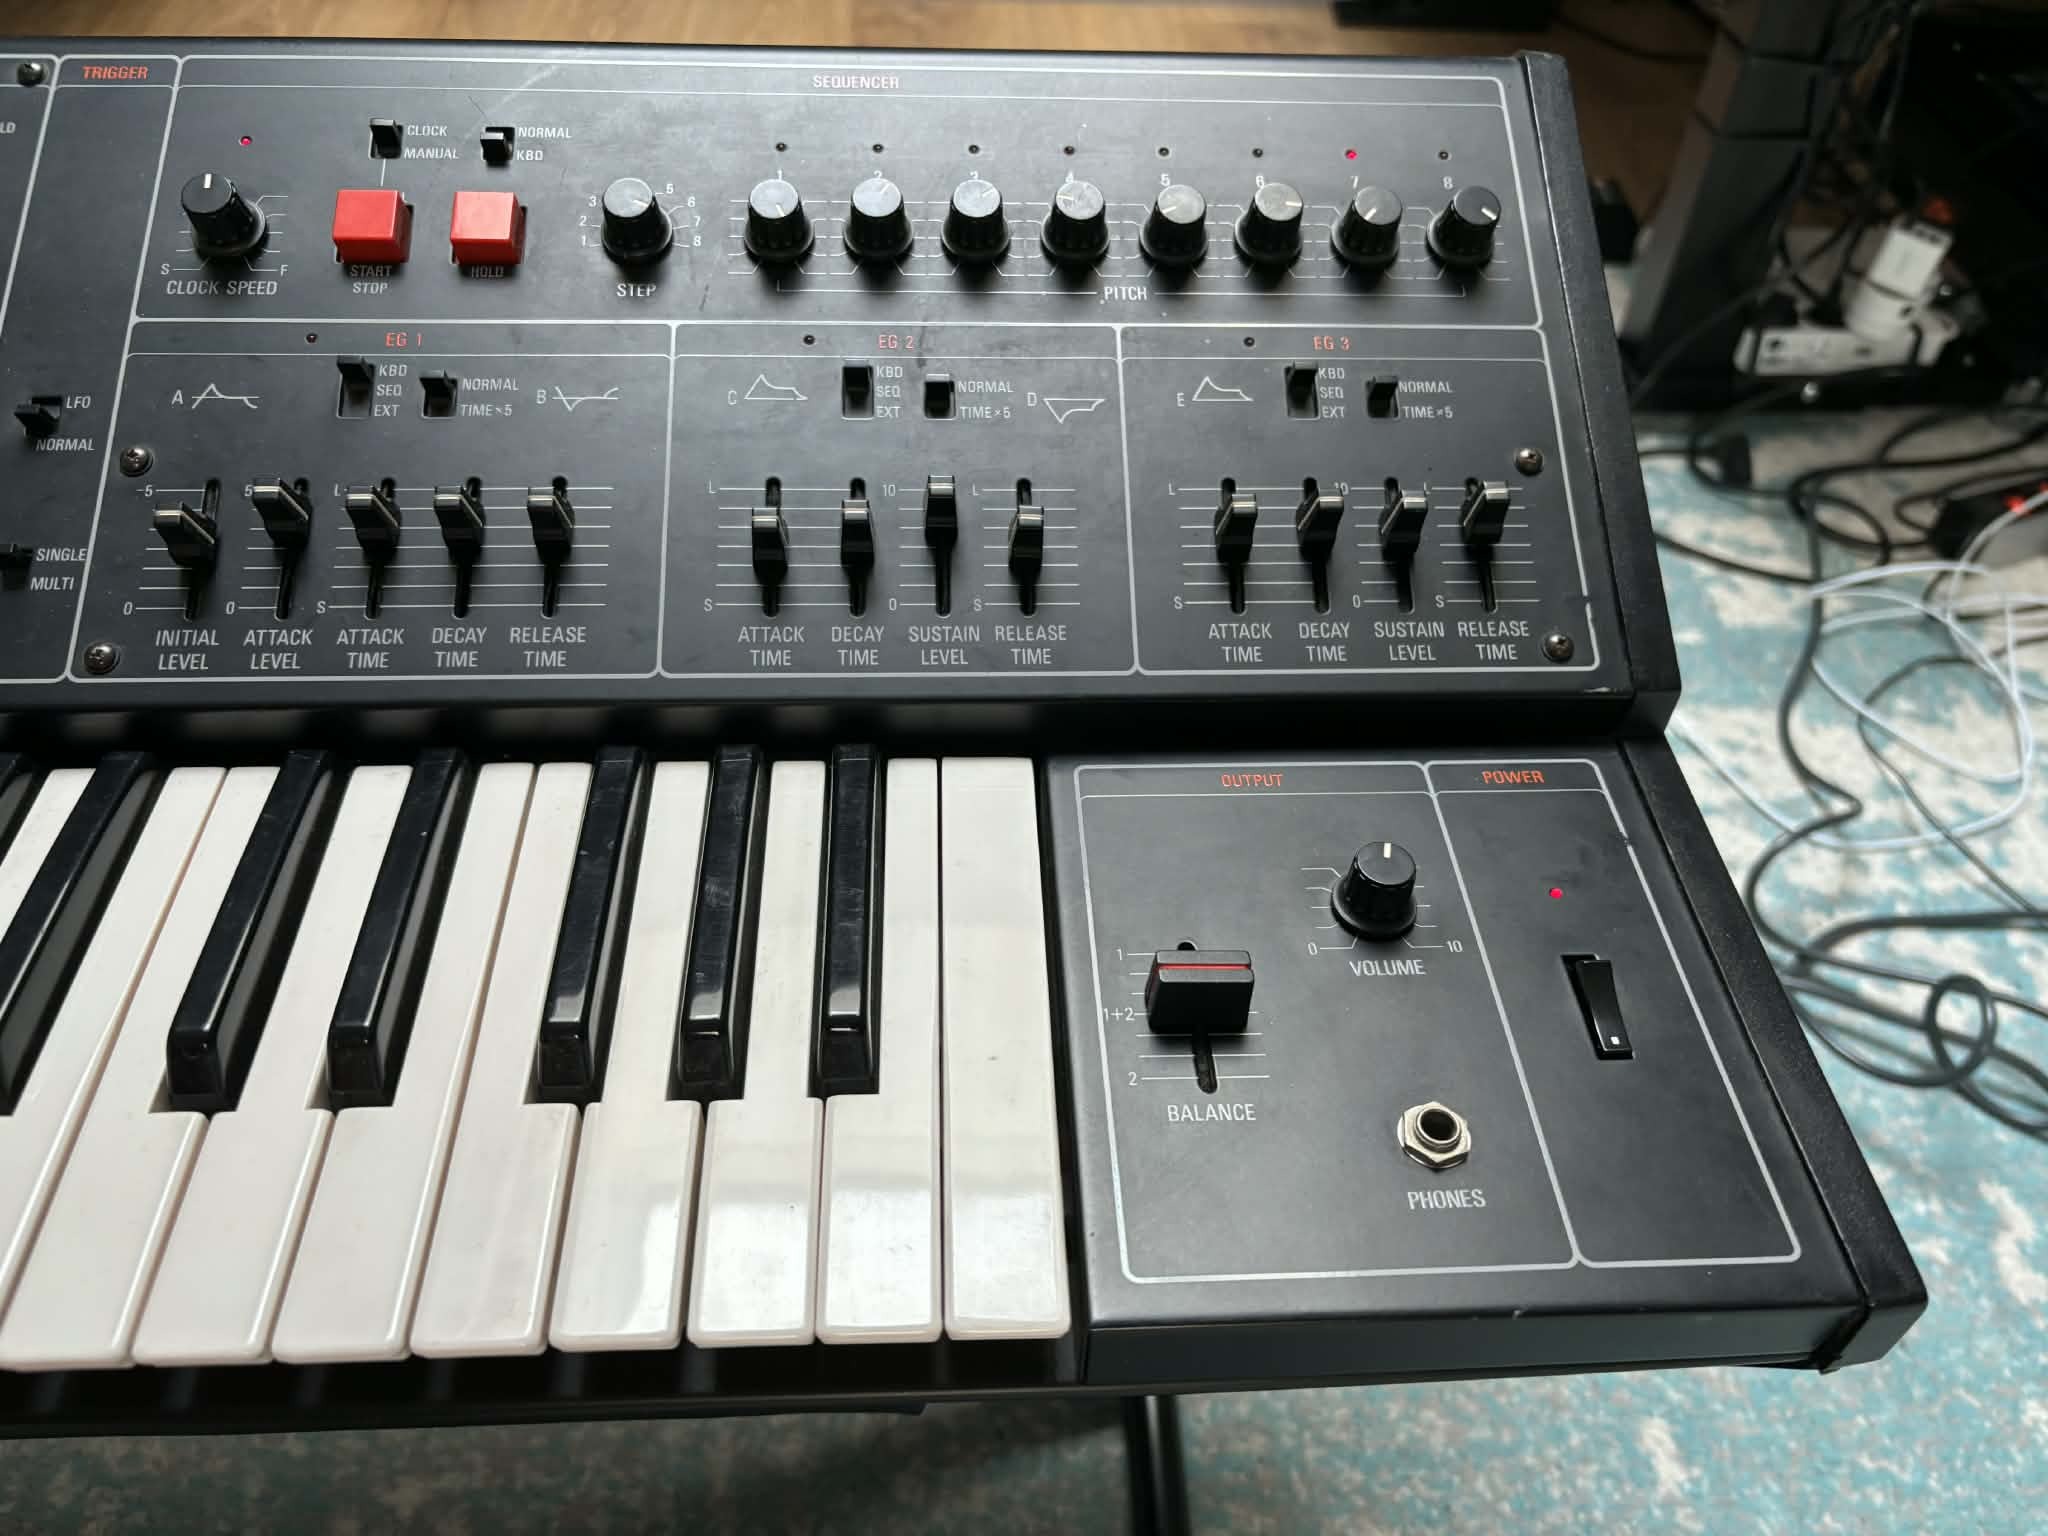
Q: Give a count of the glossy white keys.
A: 10